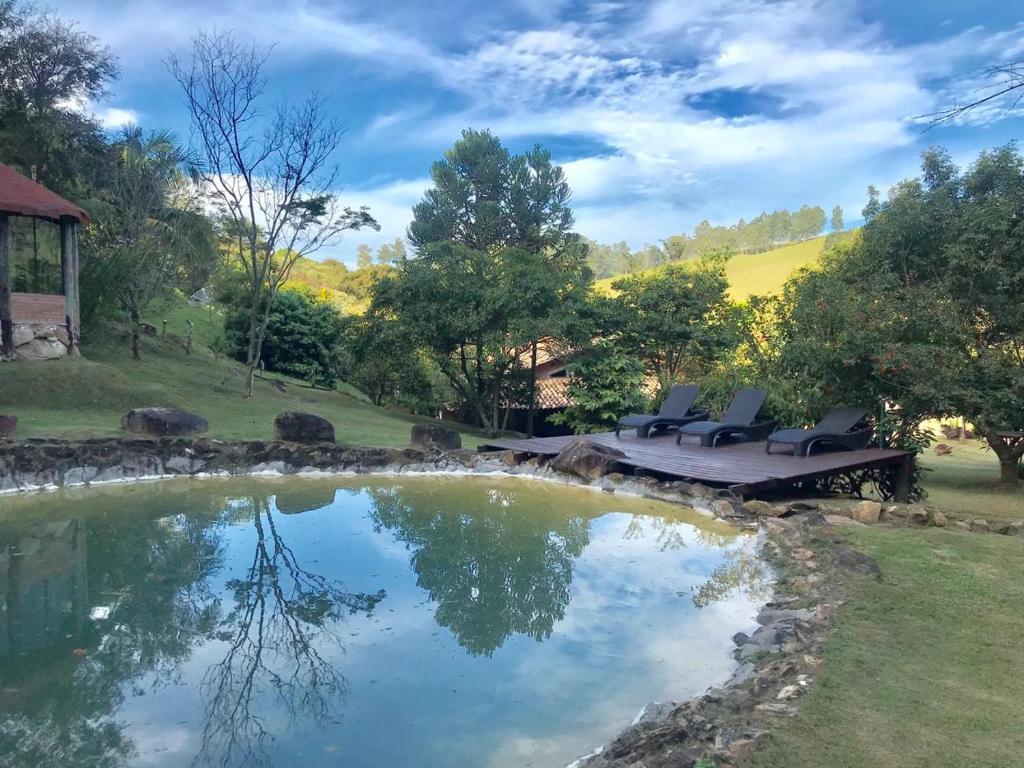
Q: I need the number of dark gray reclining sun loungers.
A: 3